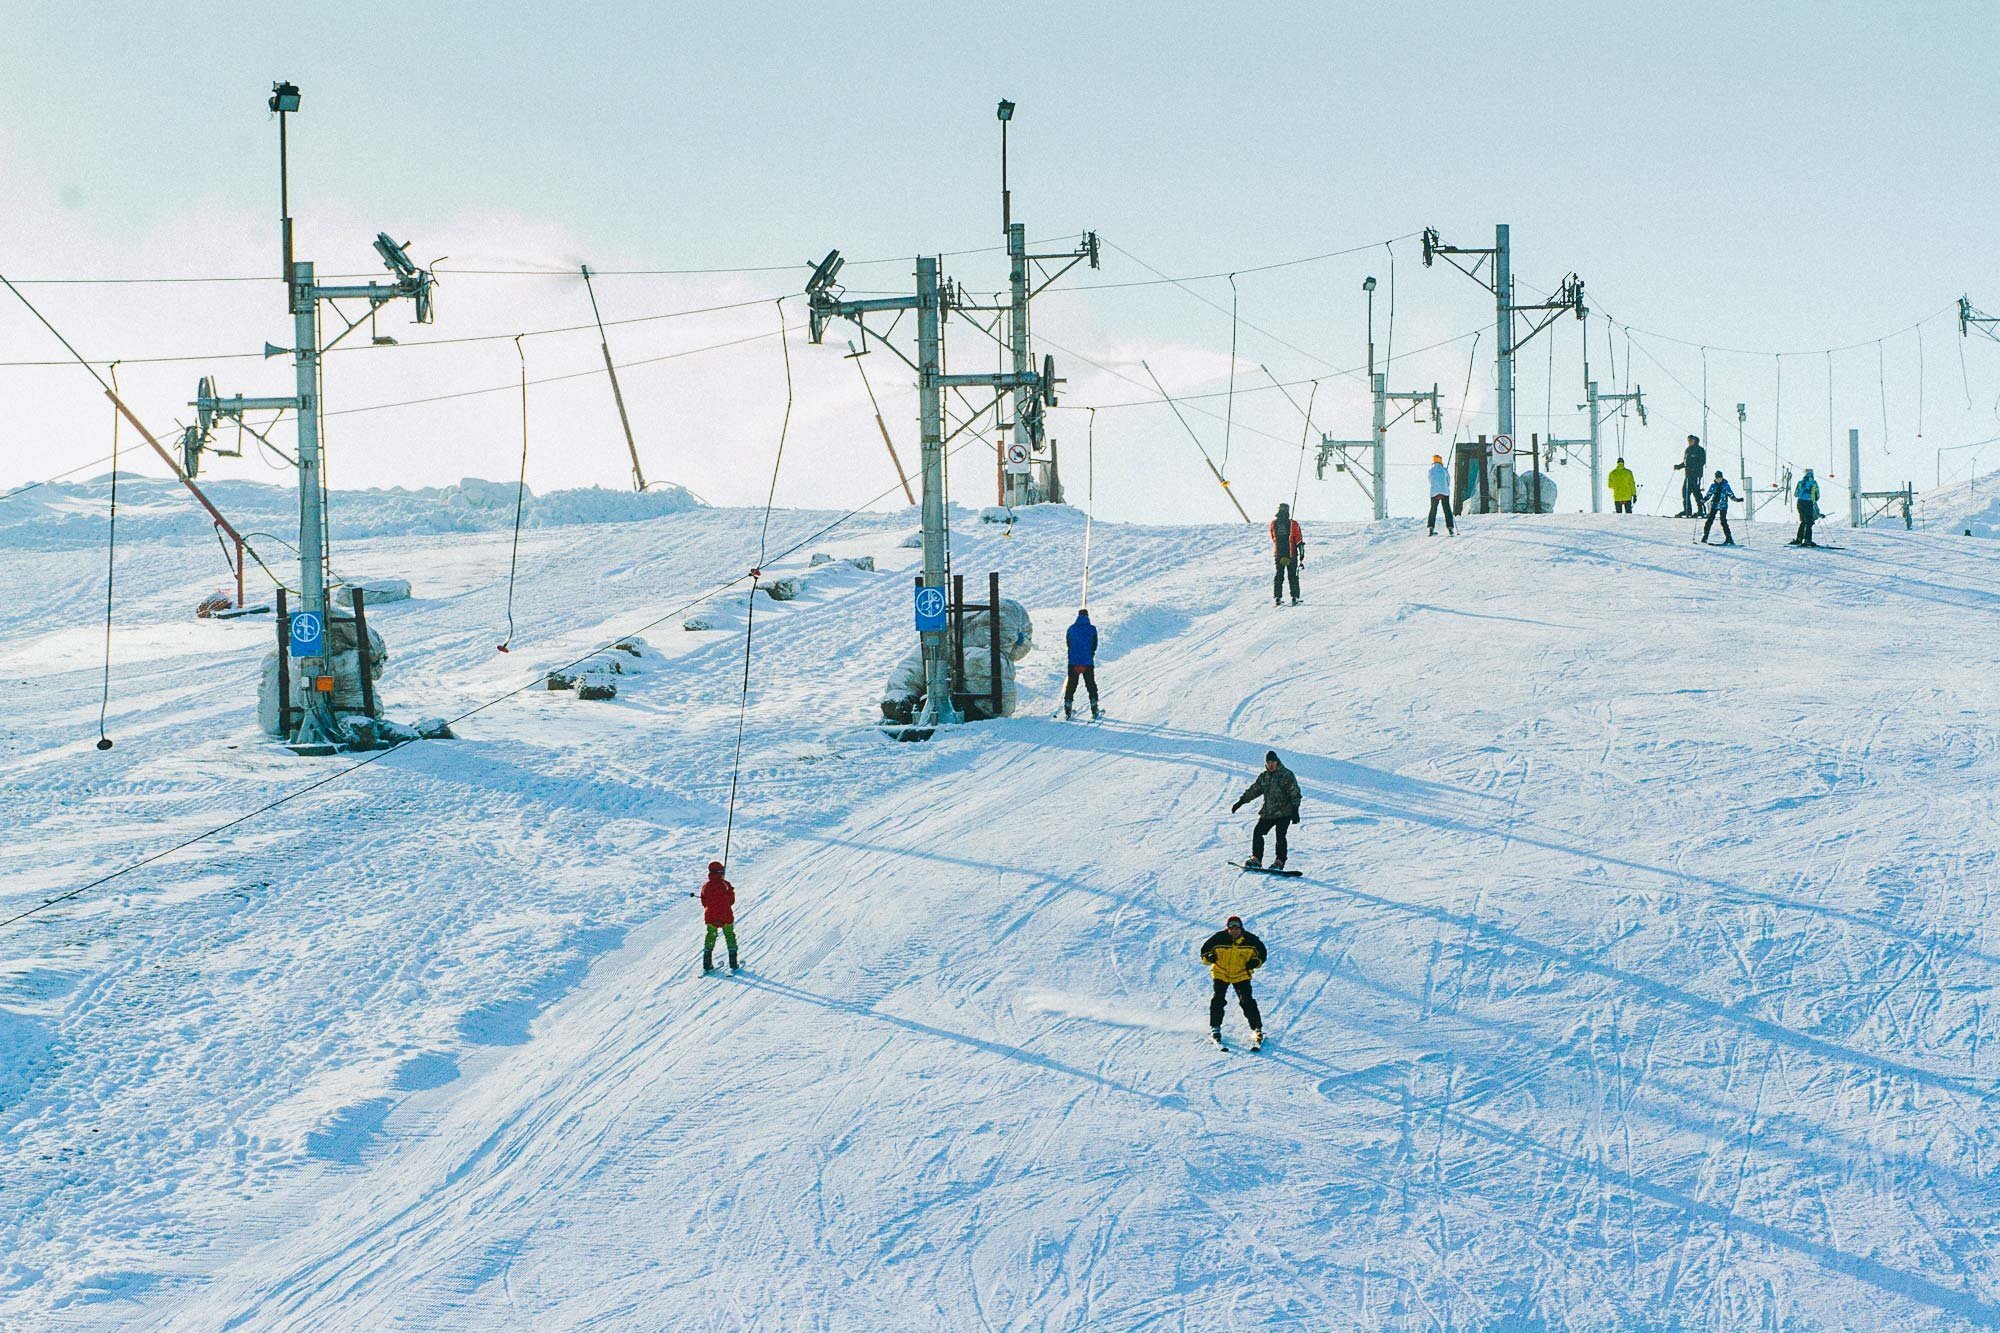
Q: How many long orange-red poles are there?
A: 4